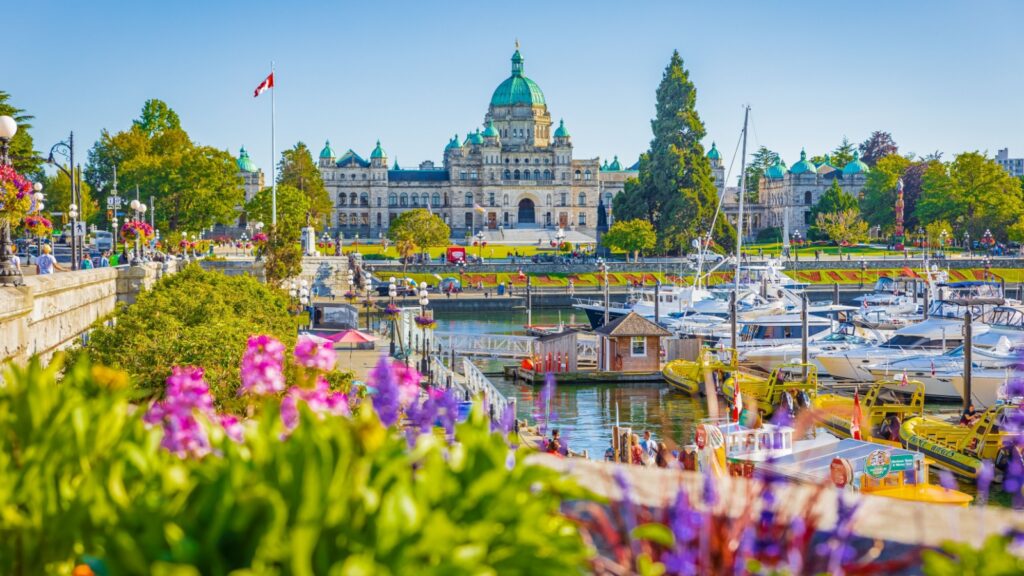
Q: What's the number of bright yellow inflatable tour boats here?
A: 4